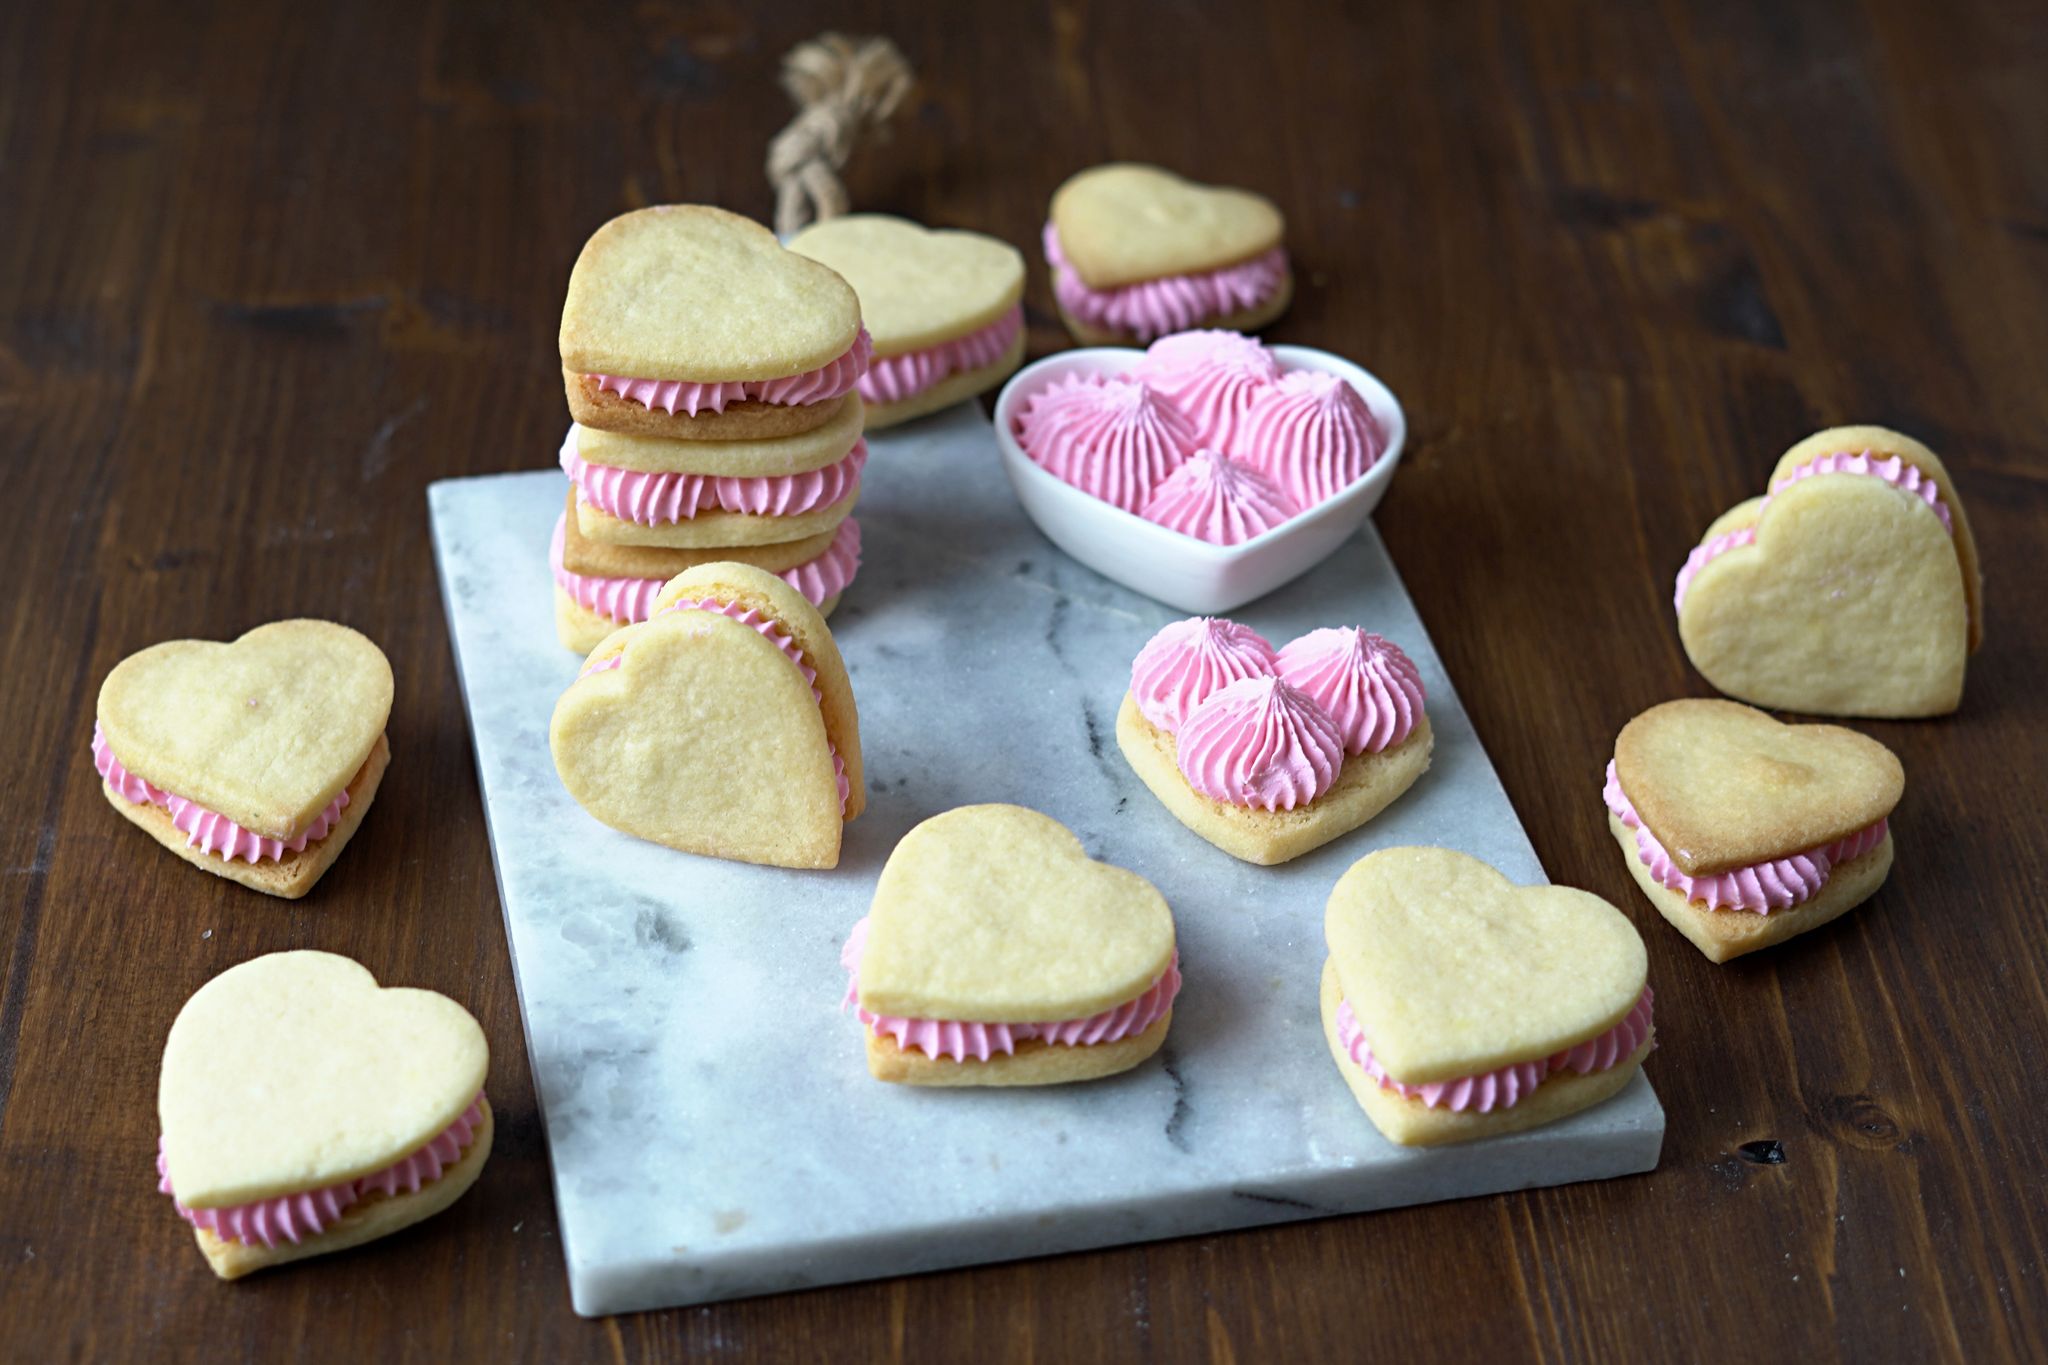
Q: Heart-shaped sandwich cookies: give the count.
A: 12